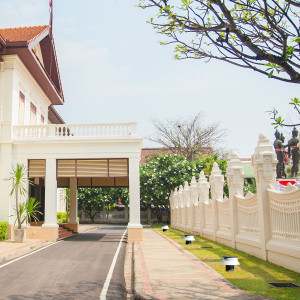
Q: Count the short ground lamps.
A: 3